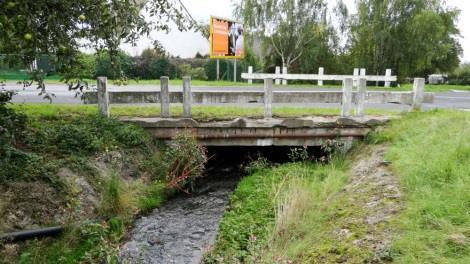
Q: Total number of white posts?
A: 14